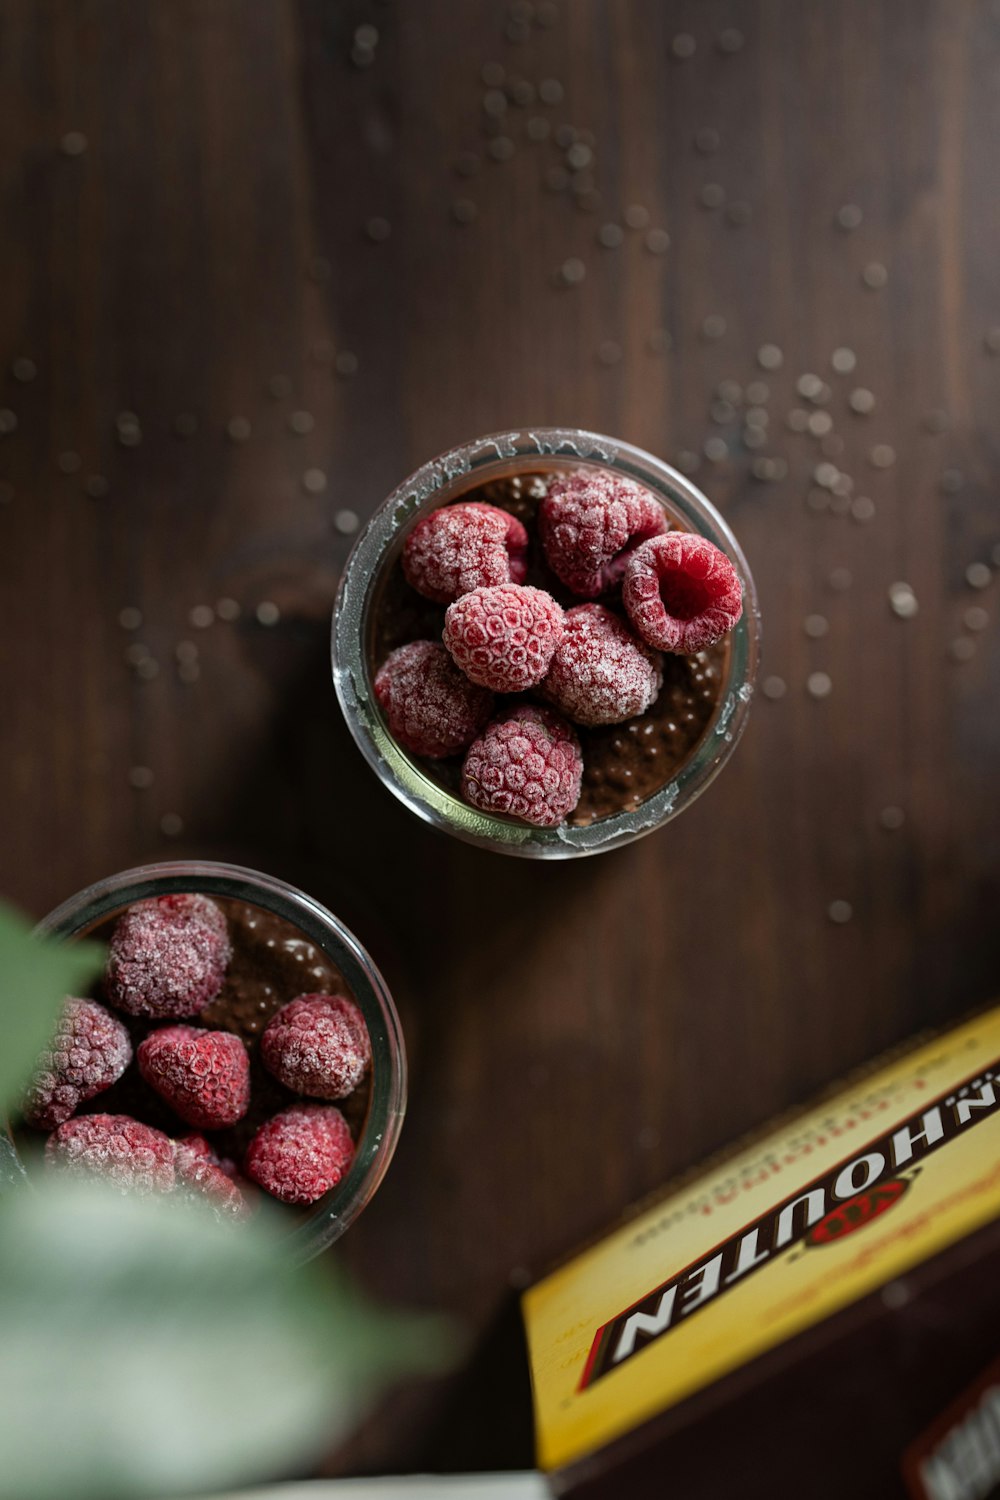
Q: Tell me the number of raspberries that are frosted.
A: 14